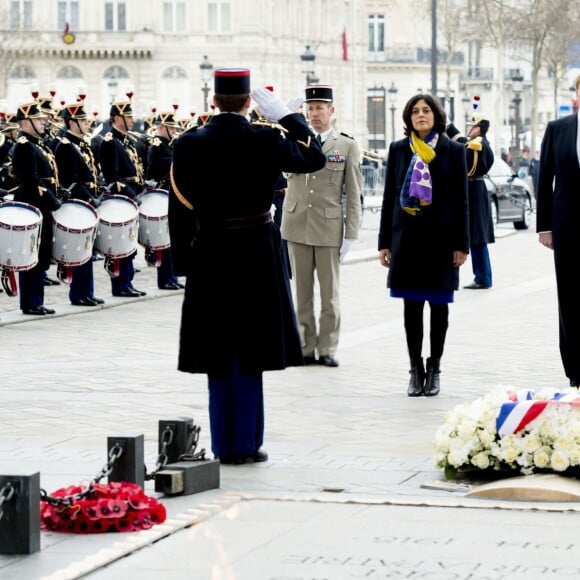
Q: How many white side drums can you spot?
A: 4